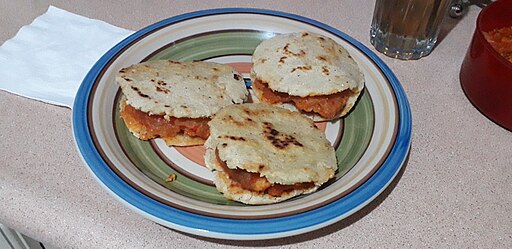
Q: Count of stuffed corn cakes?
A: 3